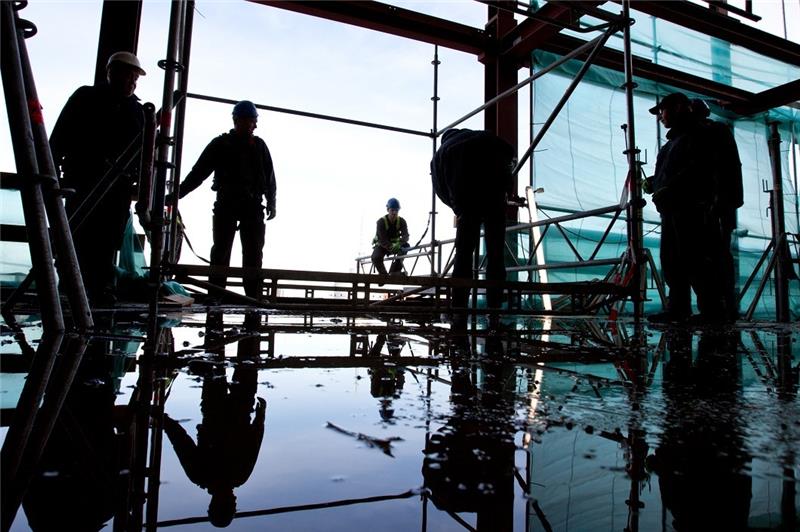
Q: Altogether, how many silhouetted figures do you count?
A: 6